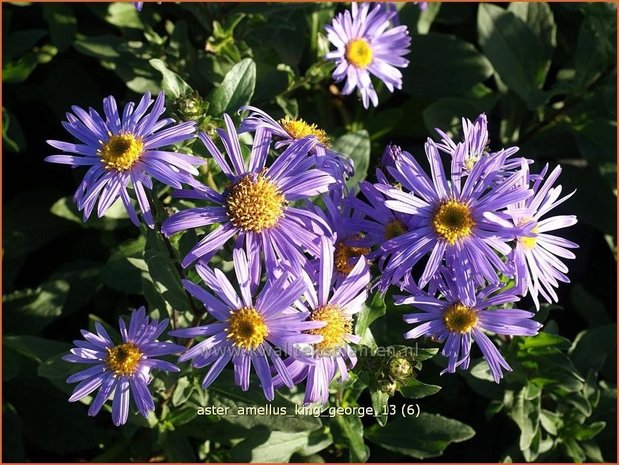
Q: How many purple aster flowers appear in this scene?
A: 13